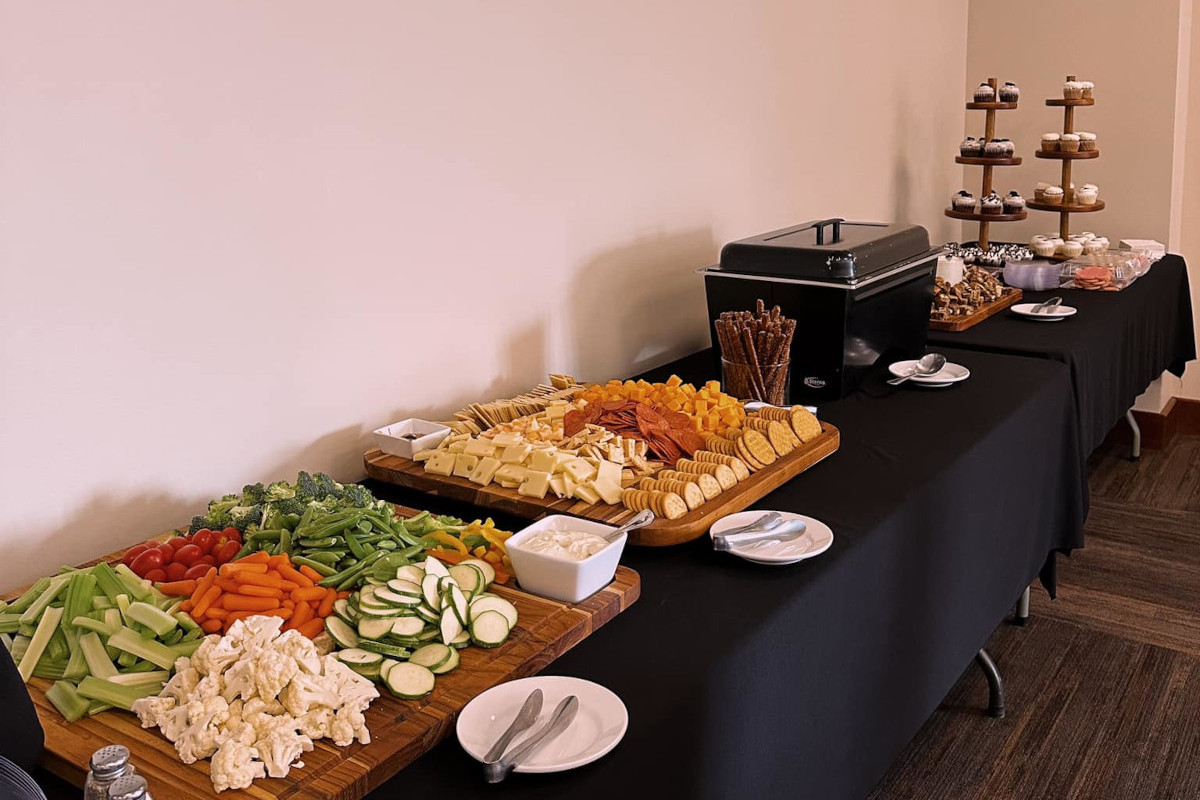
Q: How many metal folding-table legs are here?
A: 3